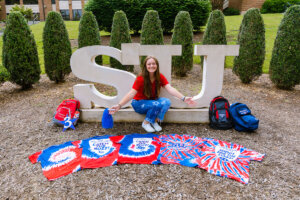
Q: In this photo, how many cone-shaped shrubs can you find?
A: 9